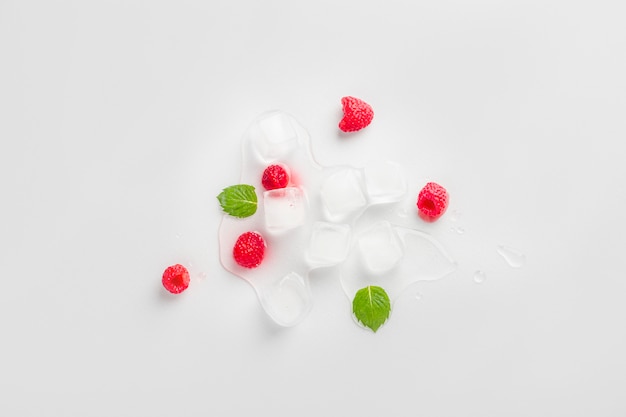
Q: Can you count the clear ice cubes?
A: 7